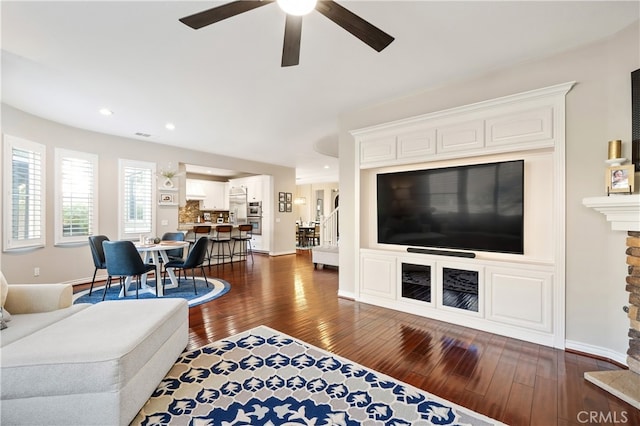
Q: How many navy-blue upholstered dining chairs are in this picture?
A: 4